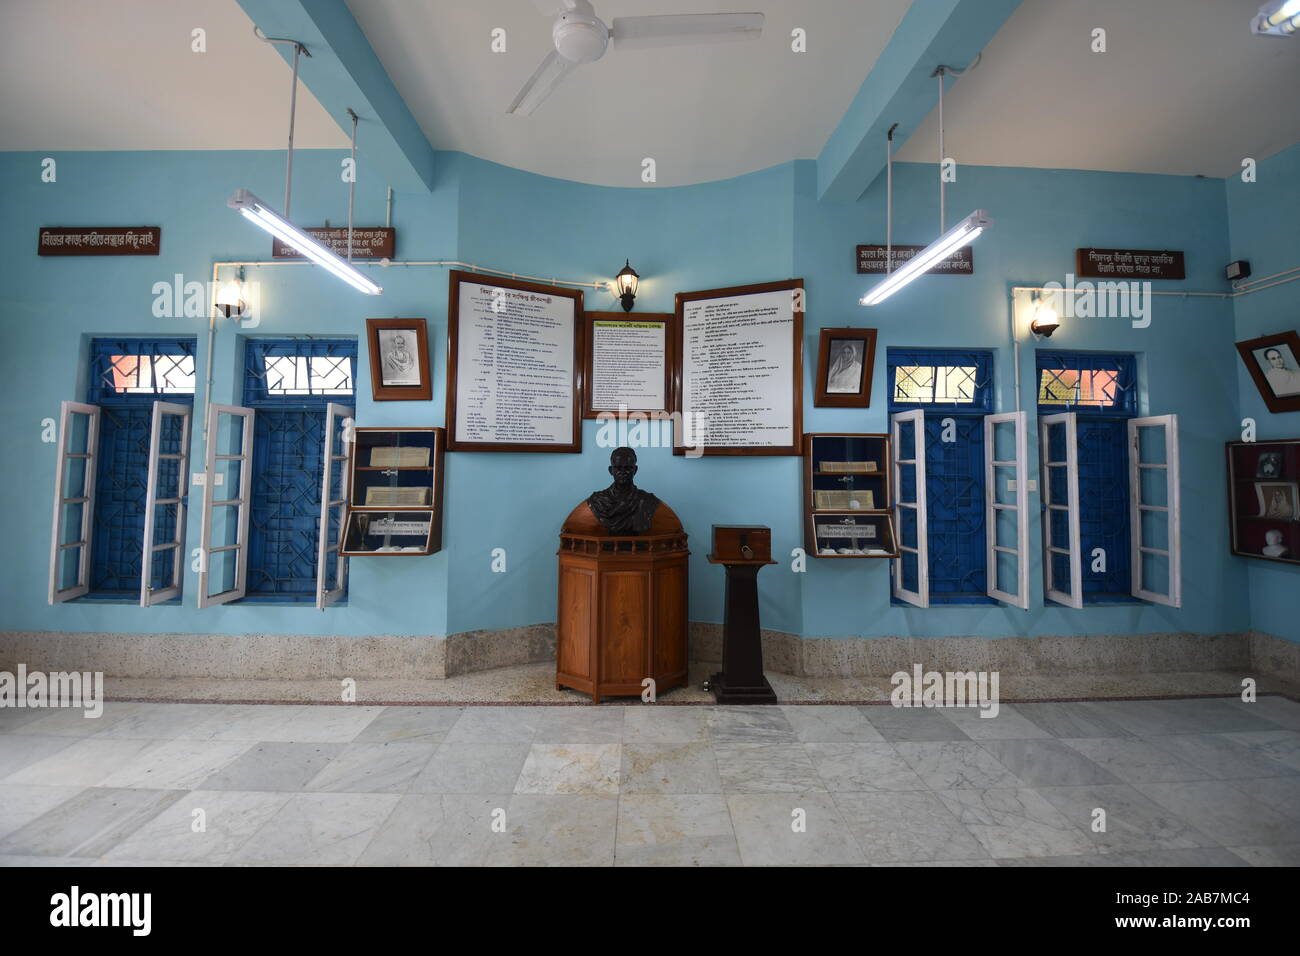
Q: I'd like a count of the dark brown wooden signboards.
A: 4